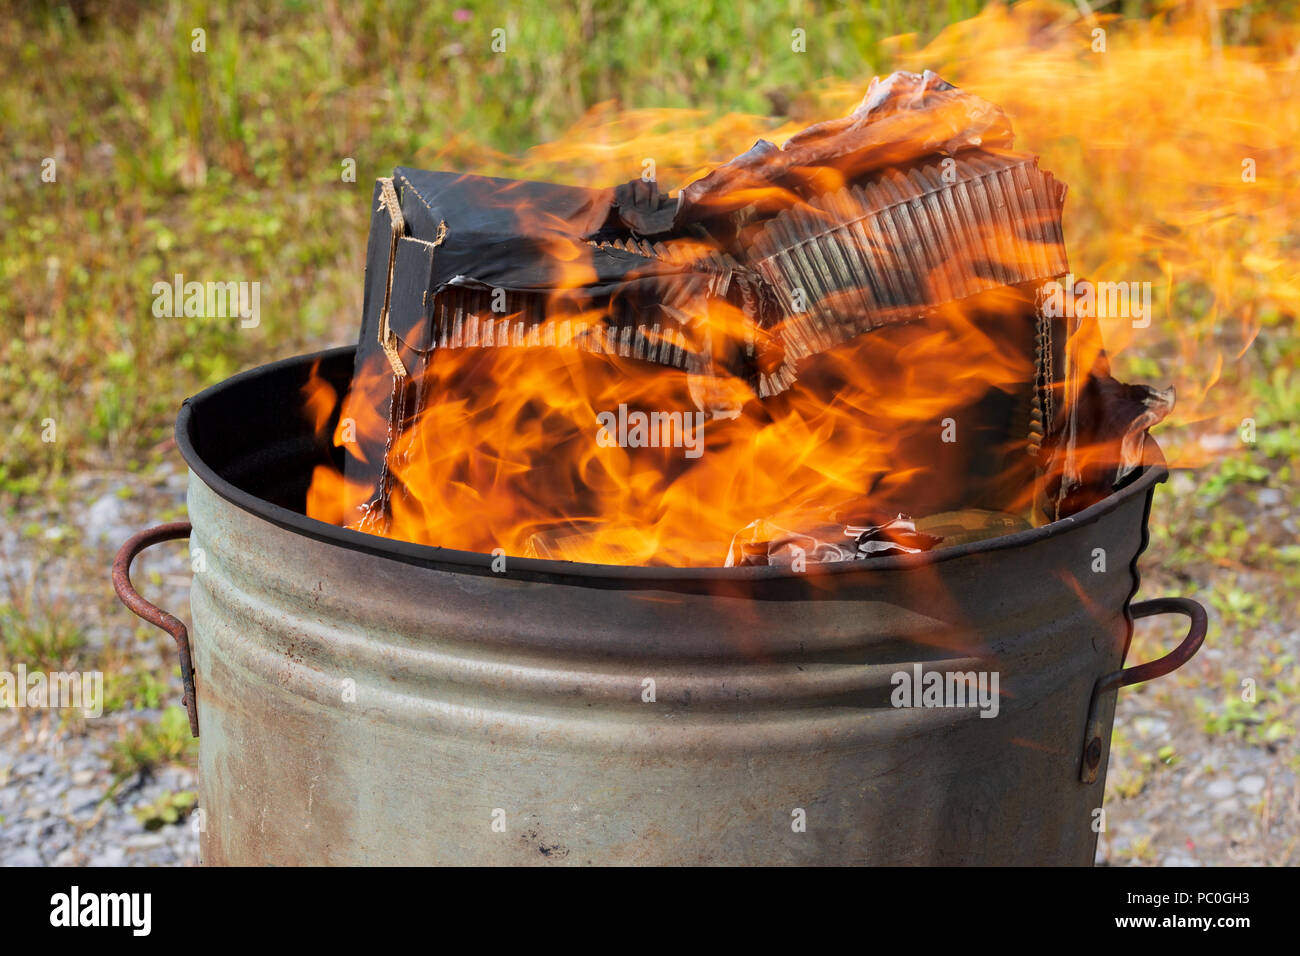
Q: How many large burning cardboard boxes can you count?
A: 1